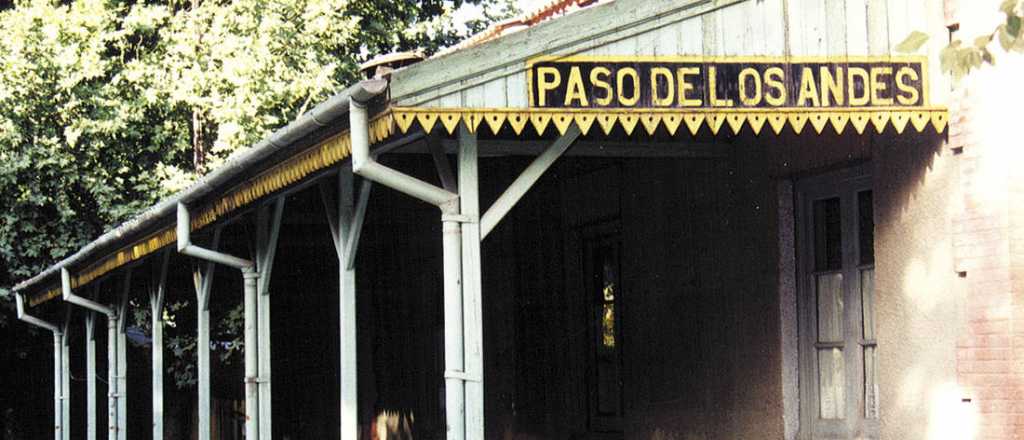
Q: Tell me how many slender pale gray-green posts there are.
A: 8